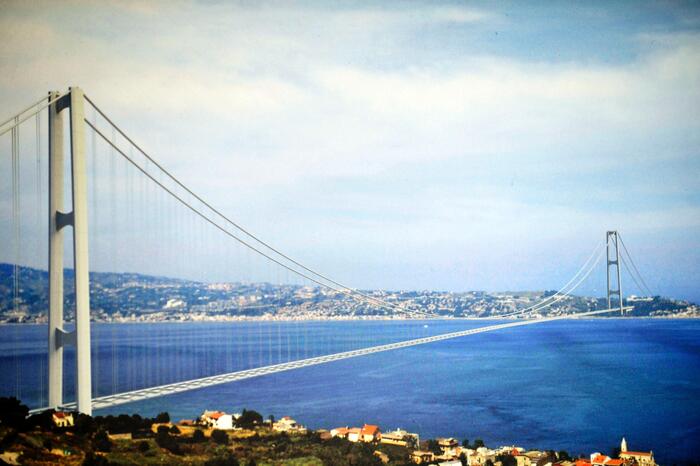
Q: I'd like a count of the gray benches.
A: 0